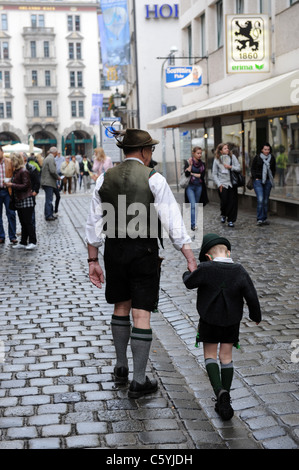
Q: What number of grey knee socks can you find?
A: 2